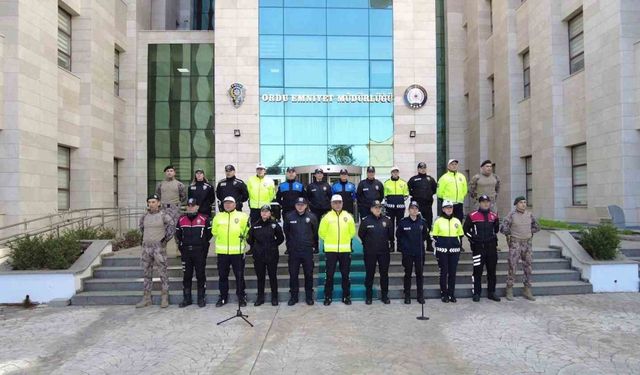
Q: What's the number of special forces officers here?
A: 4